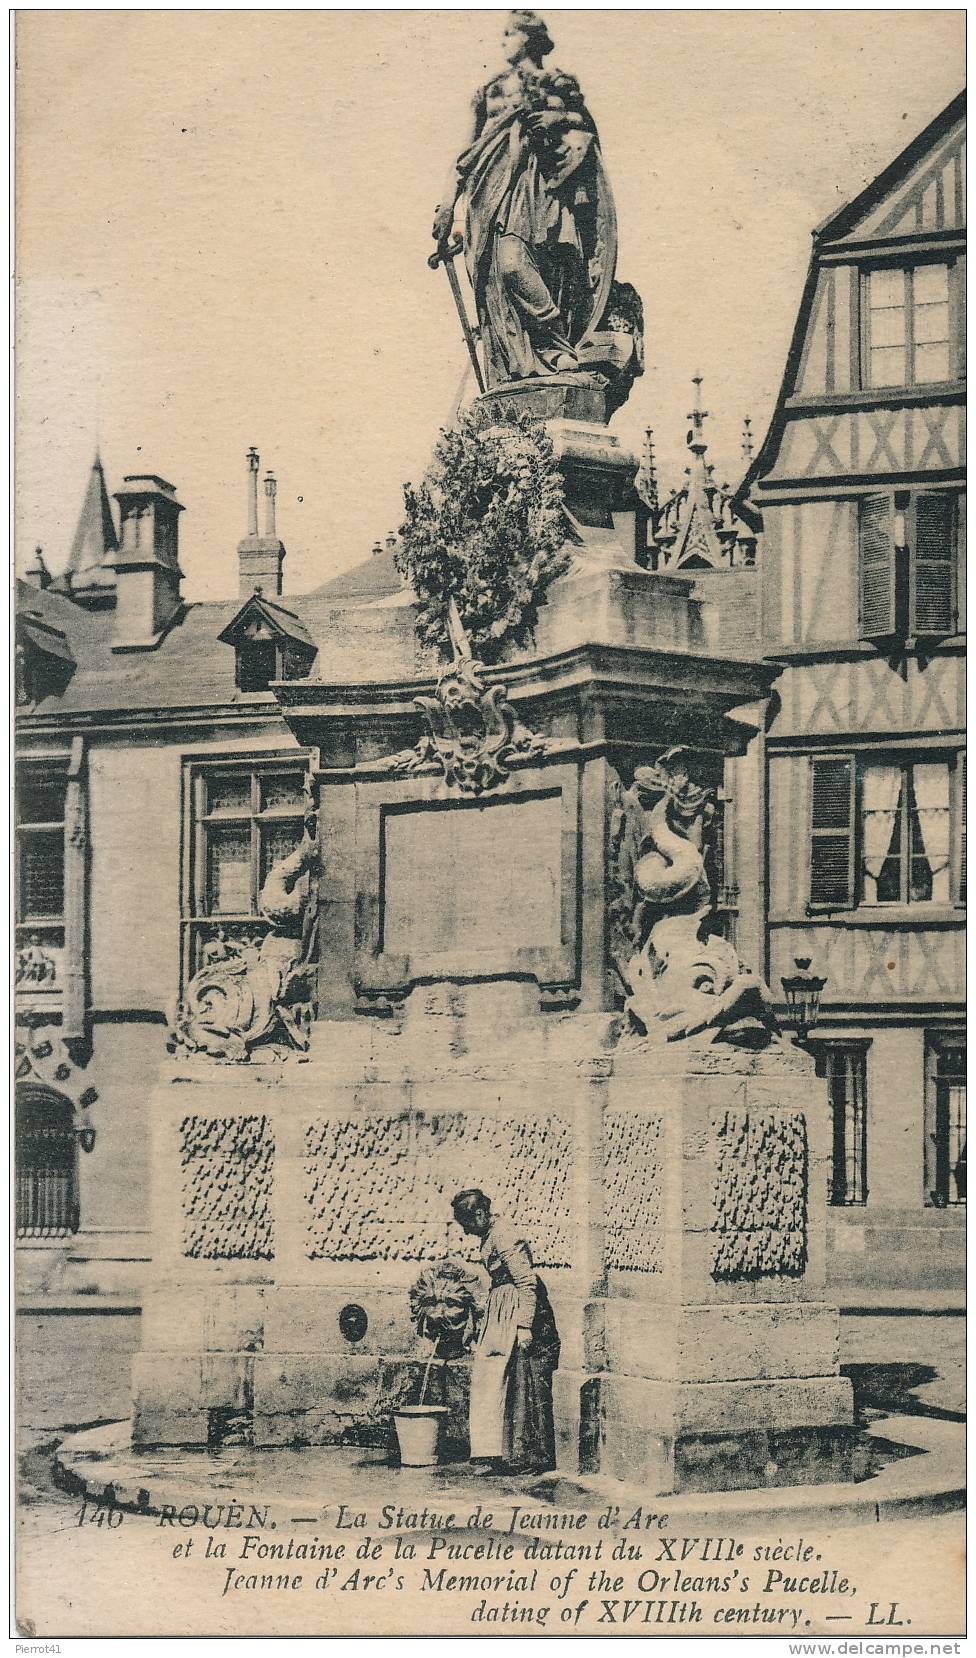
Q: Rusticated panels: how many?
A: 4